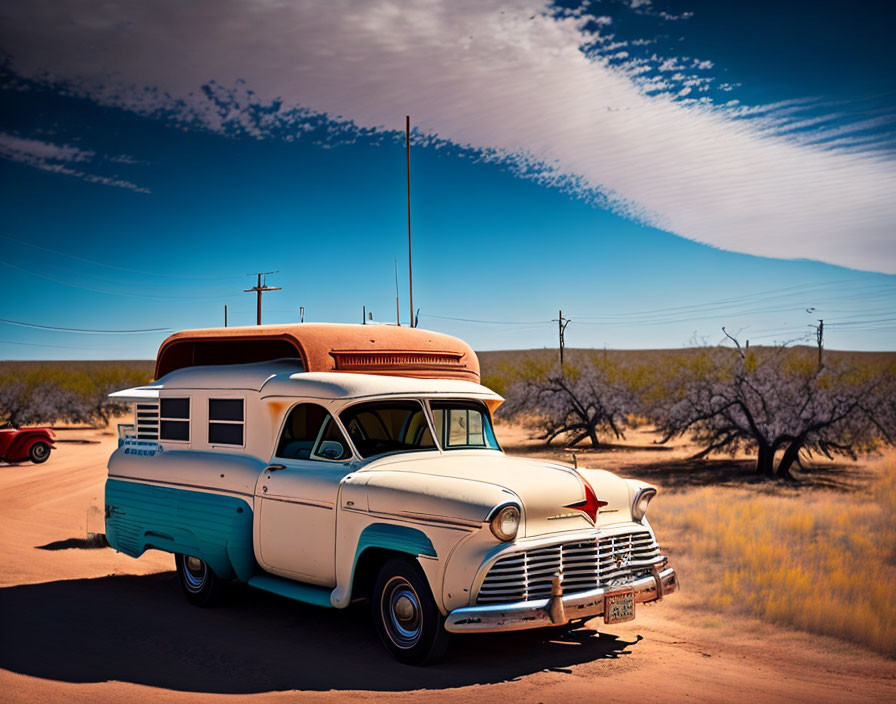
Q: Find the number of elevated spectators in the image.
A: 0